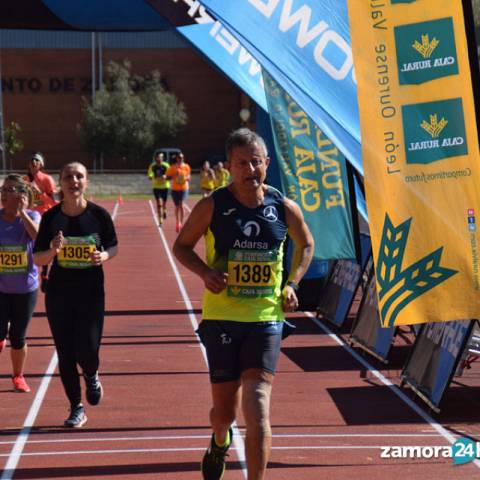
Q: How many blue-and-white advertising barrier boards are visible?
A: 3